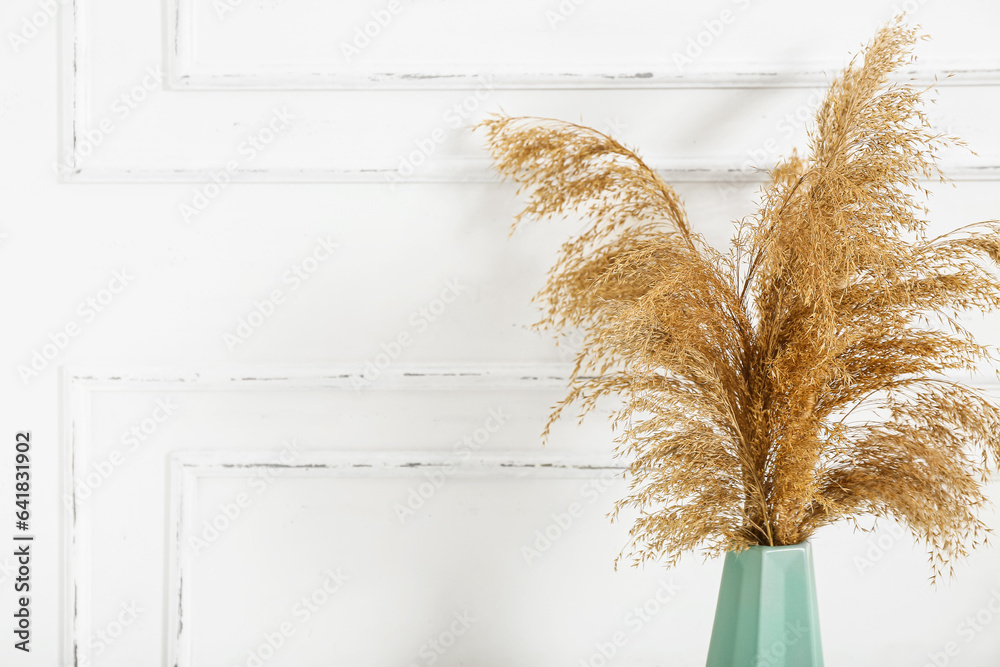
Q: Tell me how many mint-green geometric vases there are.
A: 1